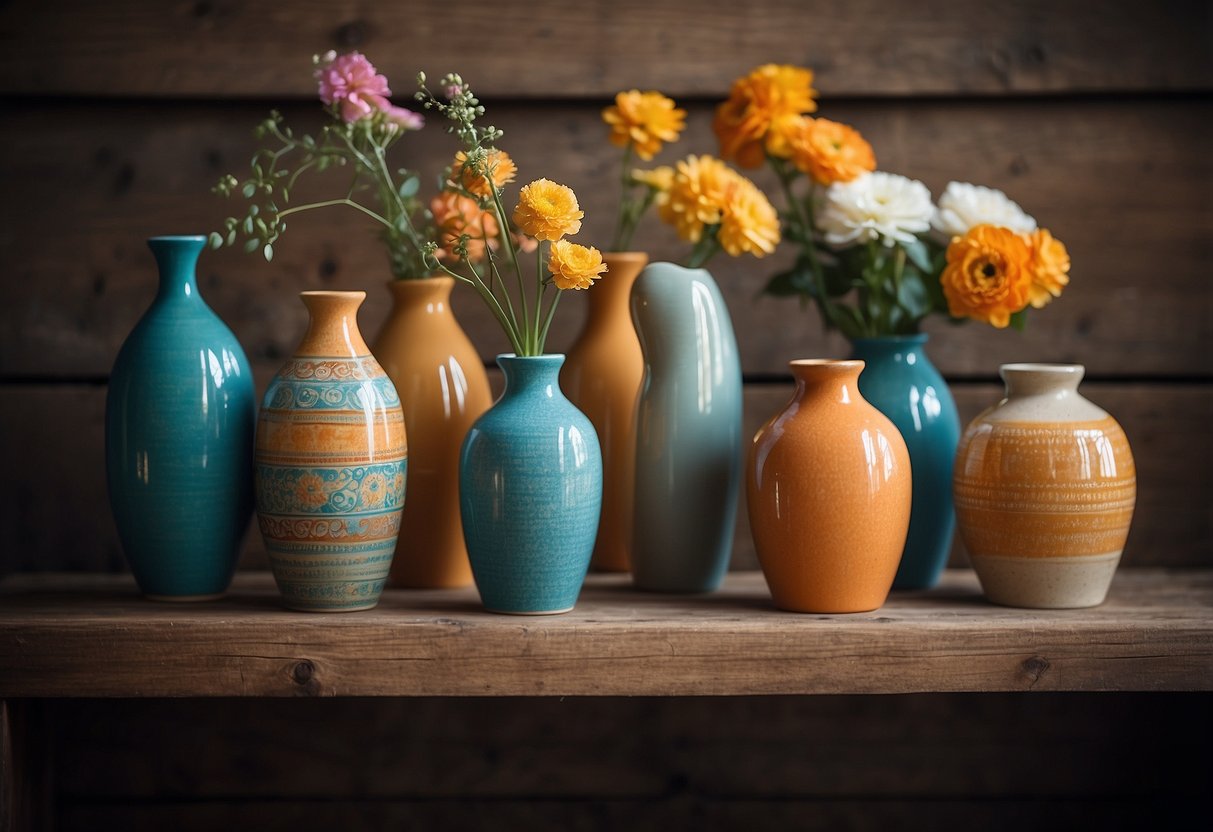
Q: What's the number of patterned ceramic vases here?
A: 2